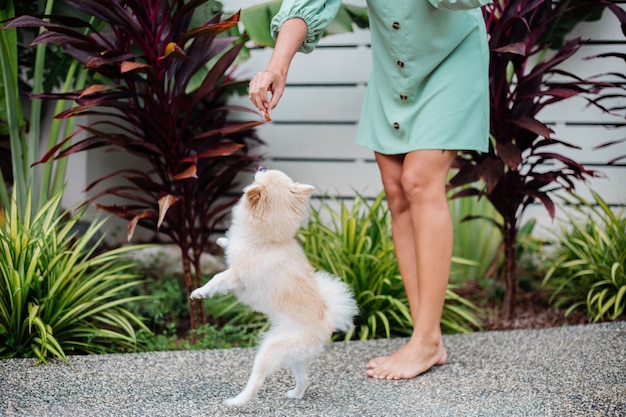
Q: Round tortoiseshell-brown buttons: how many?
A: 4